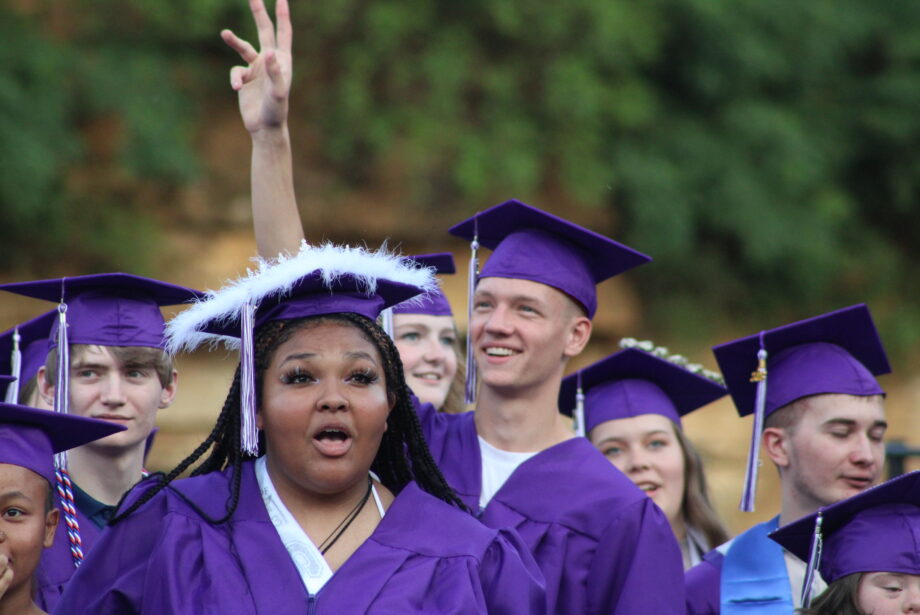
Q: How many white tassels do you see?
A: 8